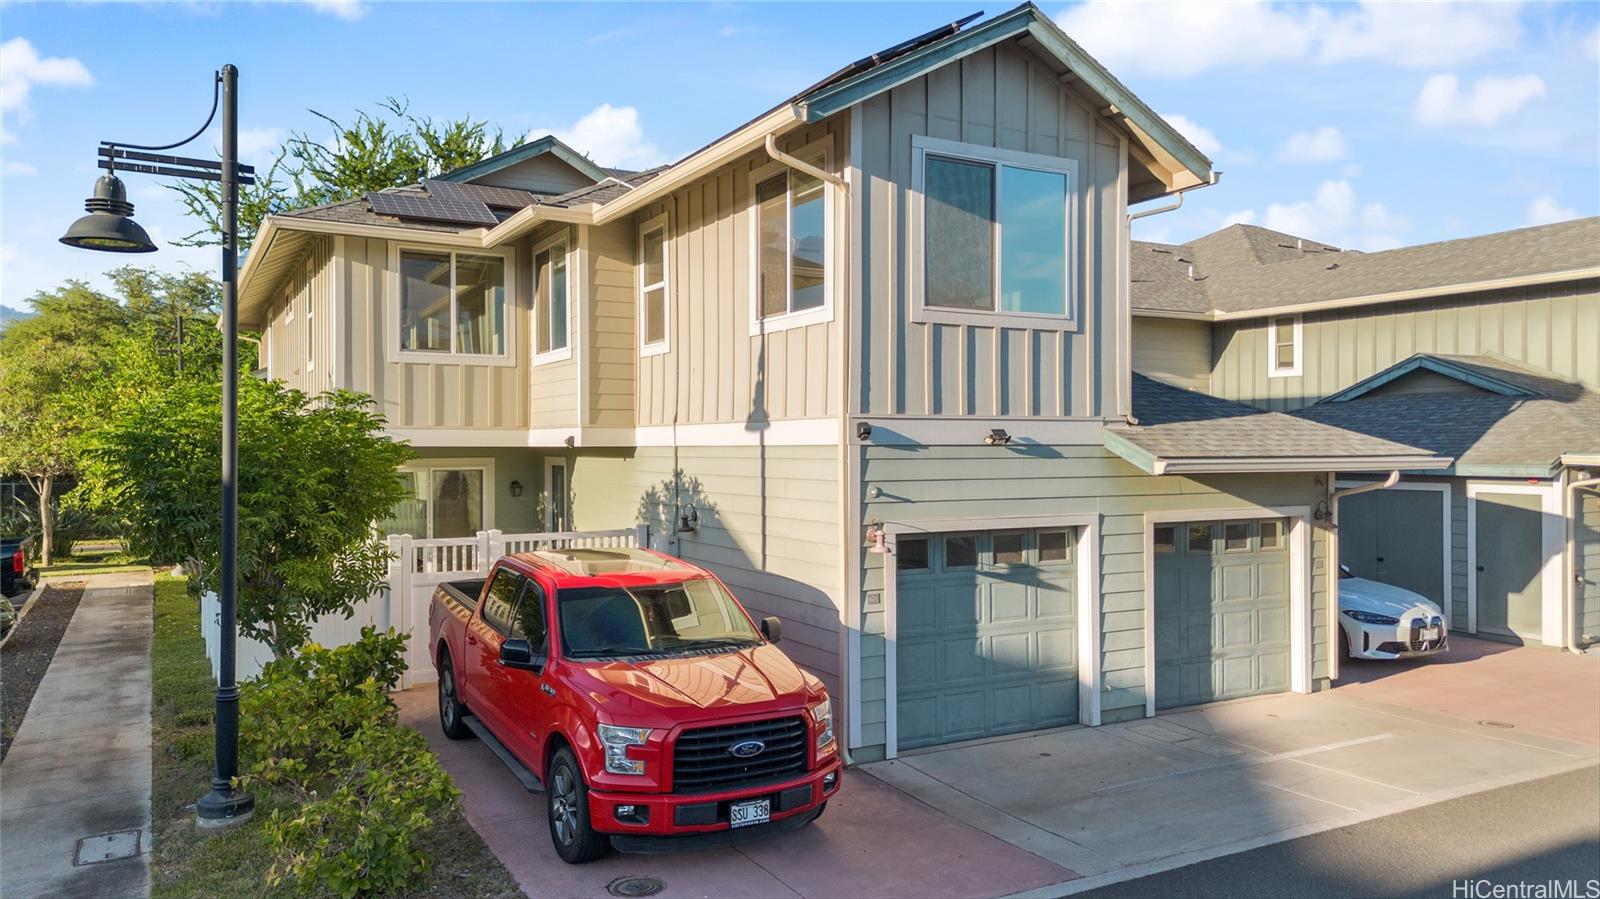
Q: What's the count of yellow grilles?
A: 0